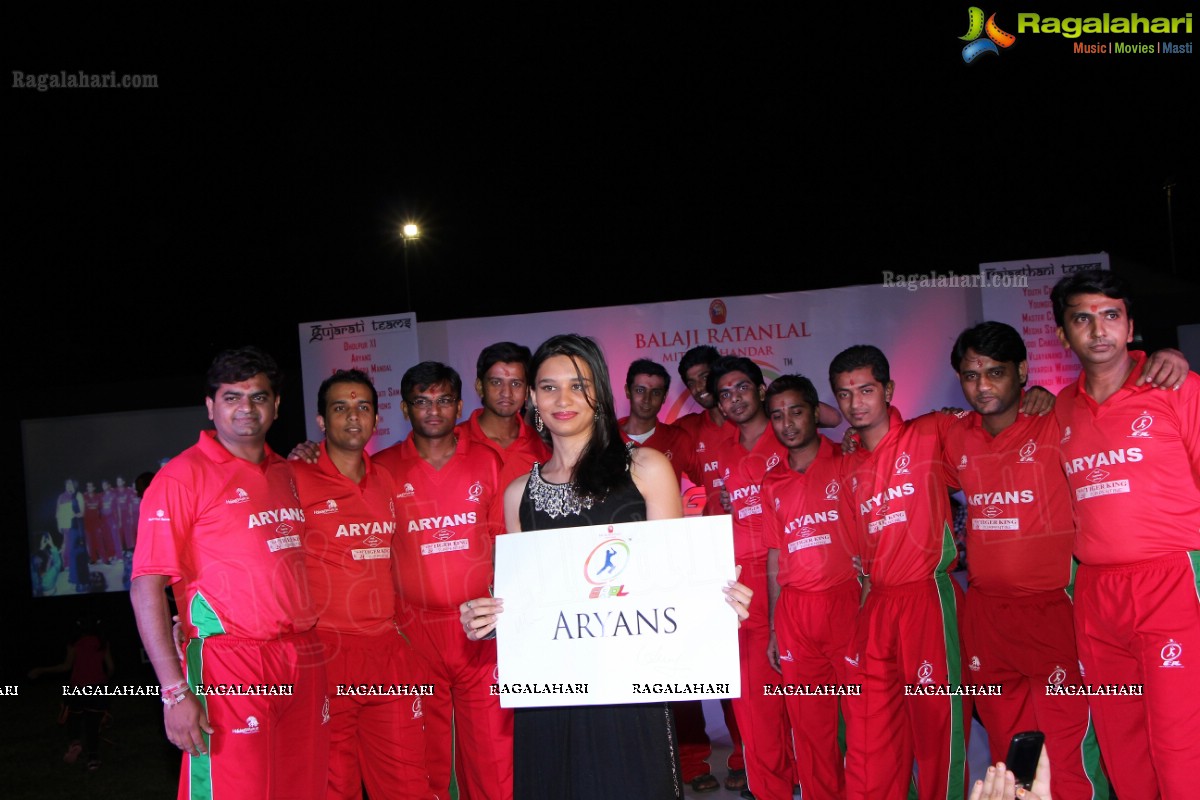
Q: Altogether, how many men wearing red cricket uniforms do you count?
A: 11